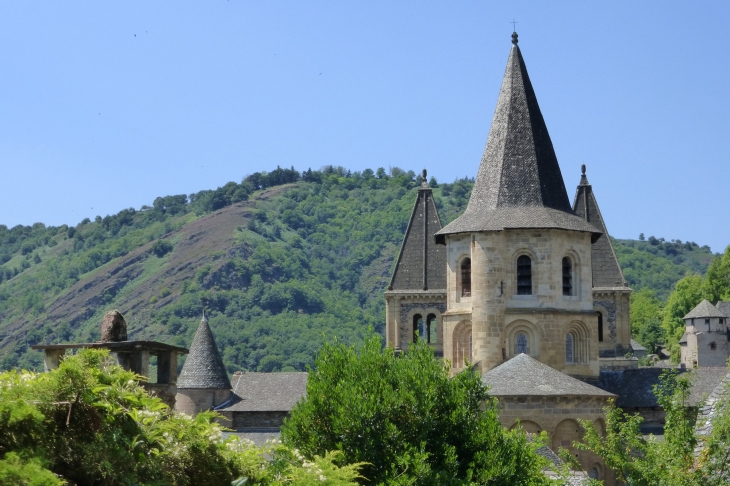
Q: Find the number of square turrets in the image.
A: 2